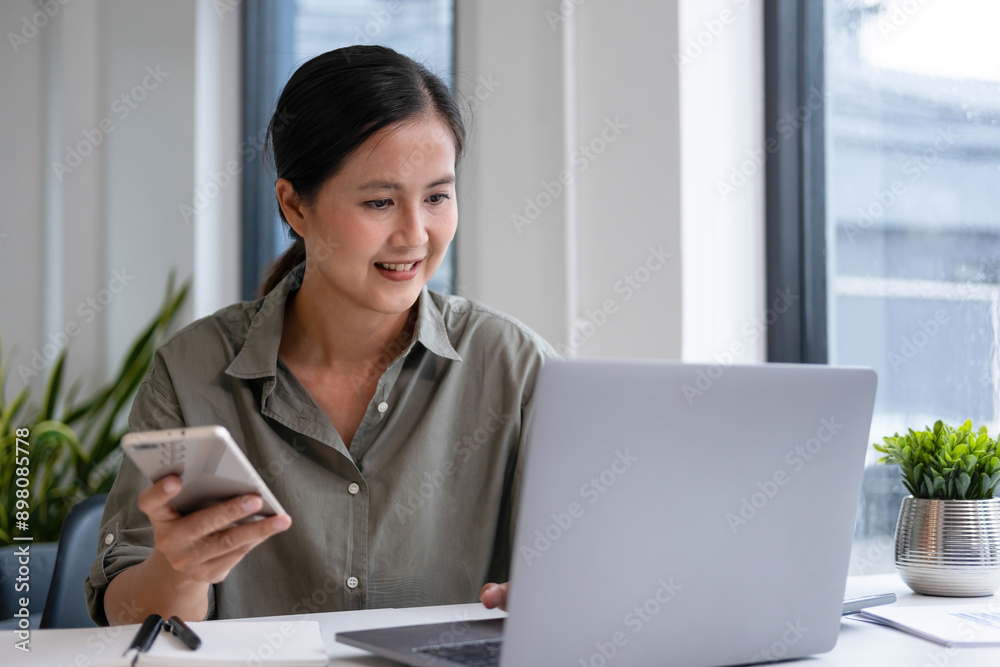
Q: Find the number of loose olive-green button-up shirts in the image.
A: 1